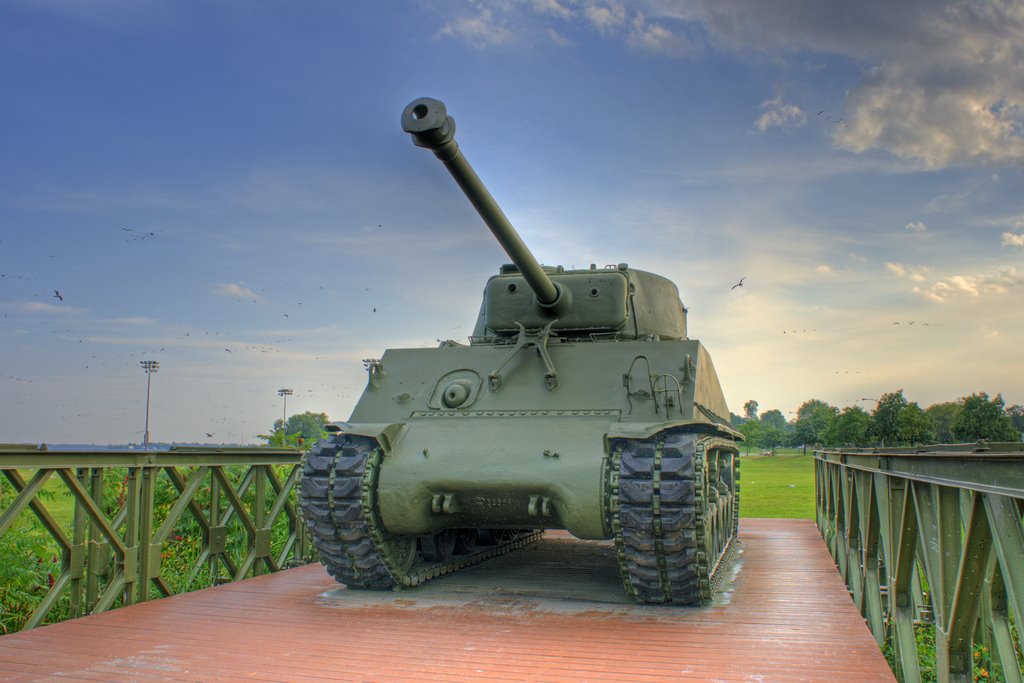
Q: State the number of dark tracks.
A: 2